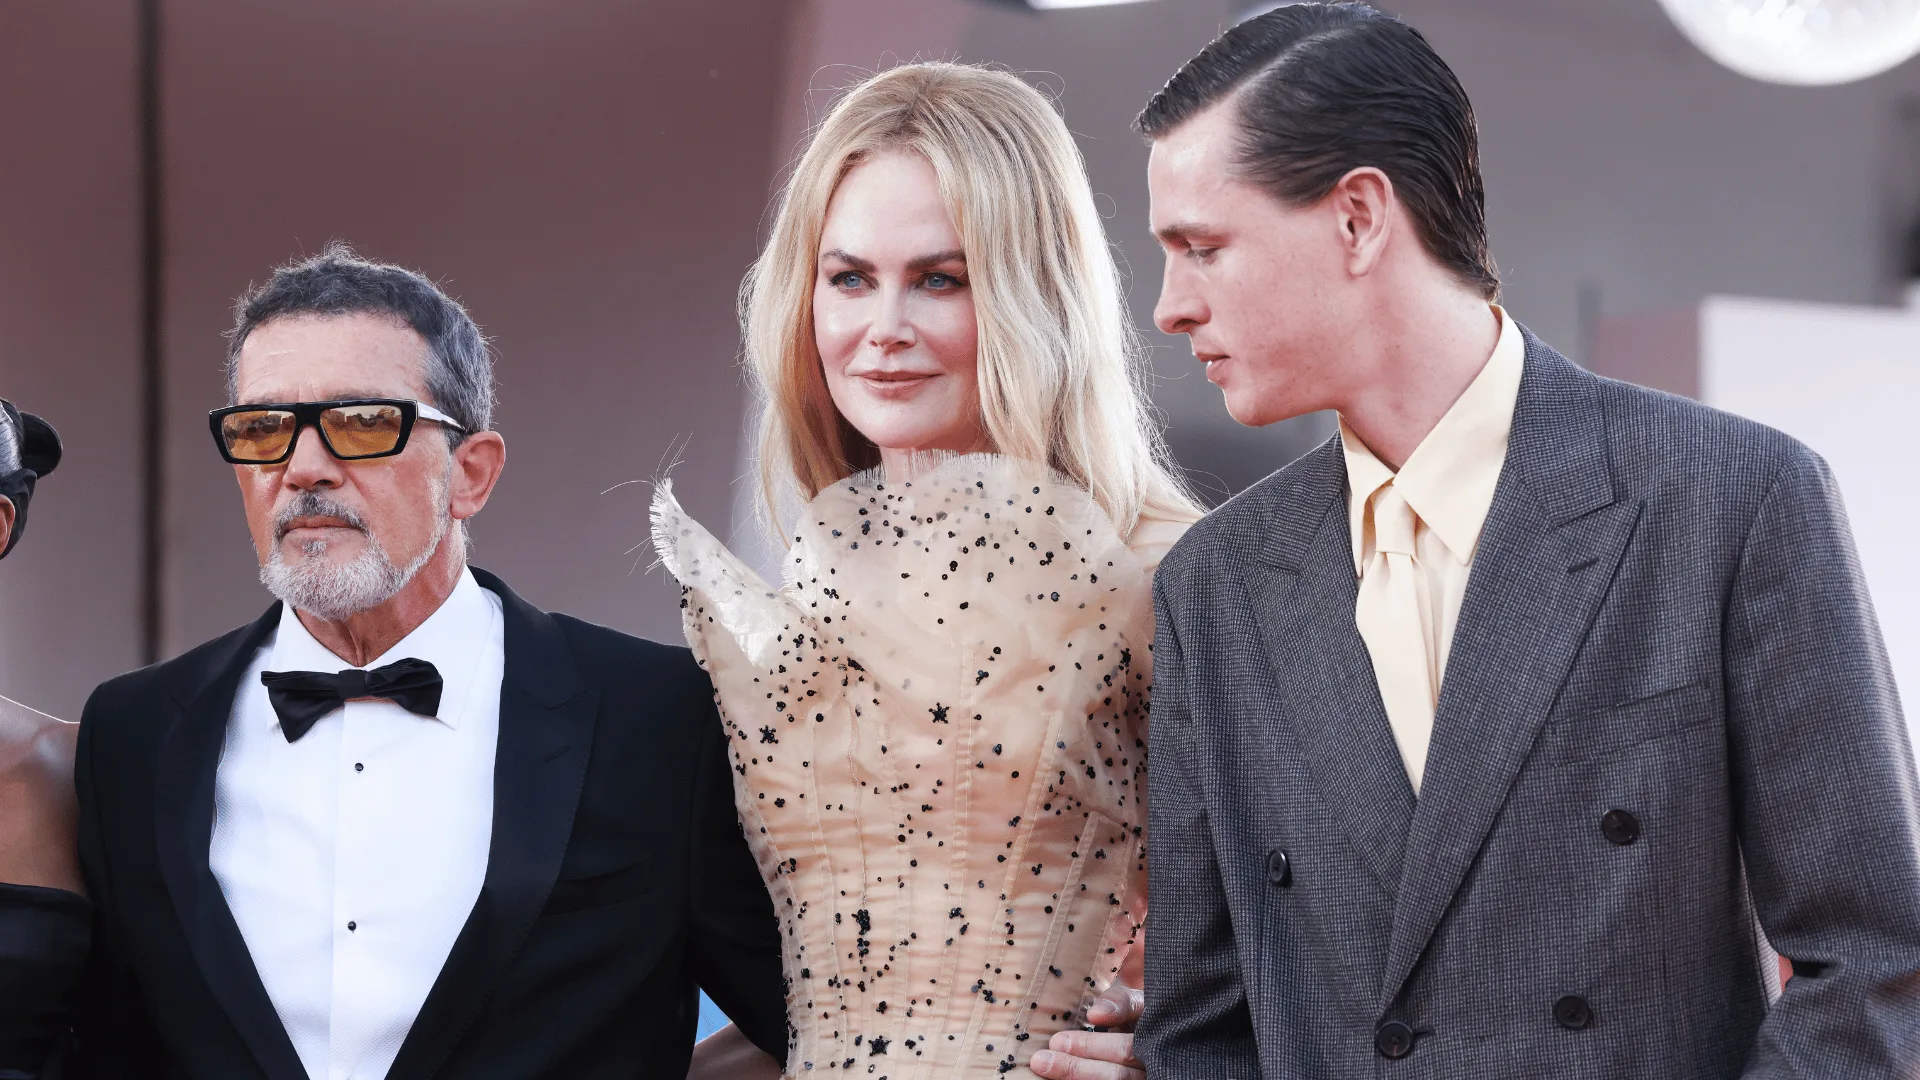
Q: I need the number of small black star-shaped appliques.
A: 3